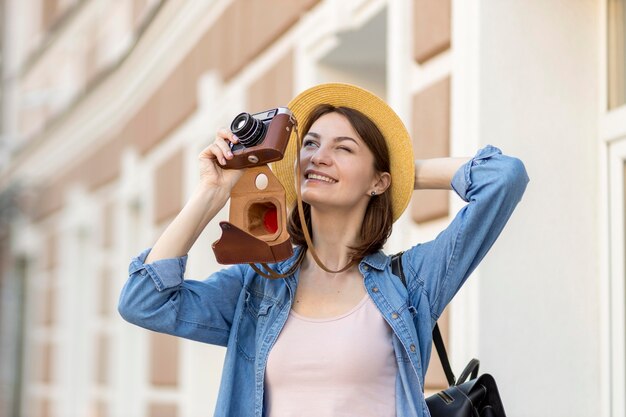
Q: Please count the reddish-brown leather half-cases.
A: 1